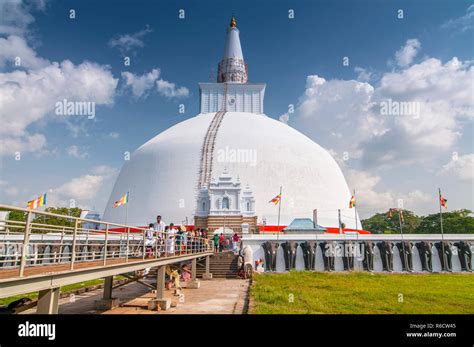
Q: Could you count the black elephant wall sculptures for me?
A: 11